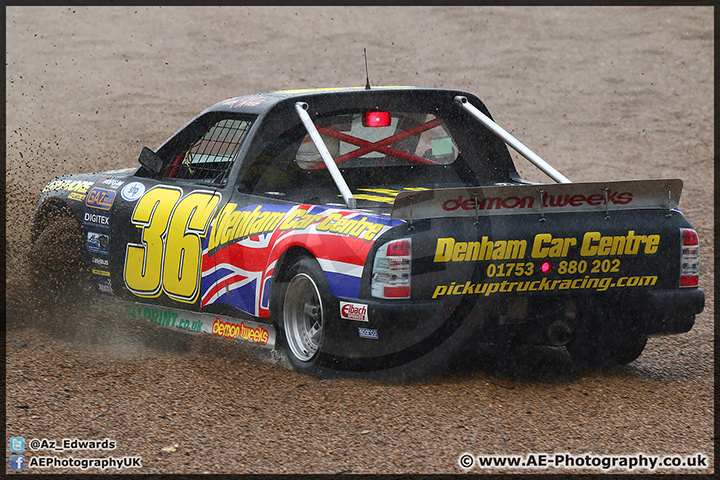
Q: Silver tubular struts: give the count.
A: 2